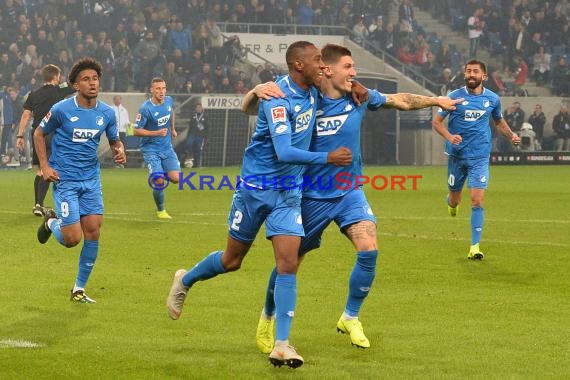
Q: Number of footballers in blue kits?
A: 5